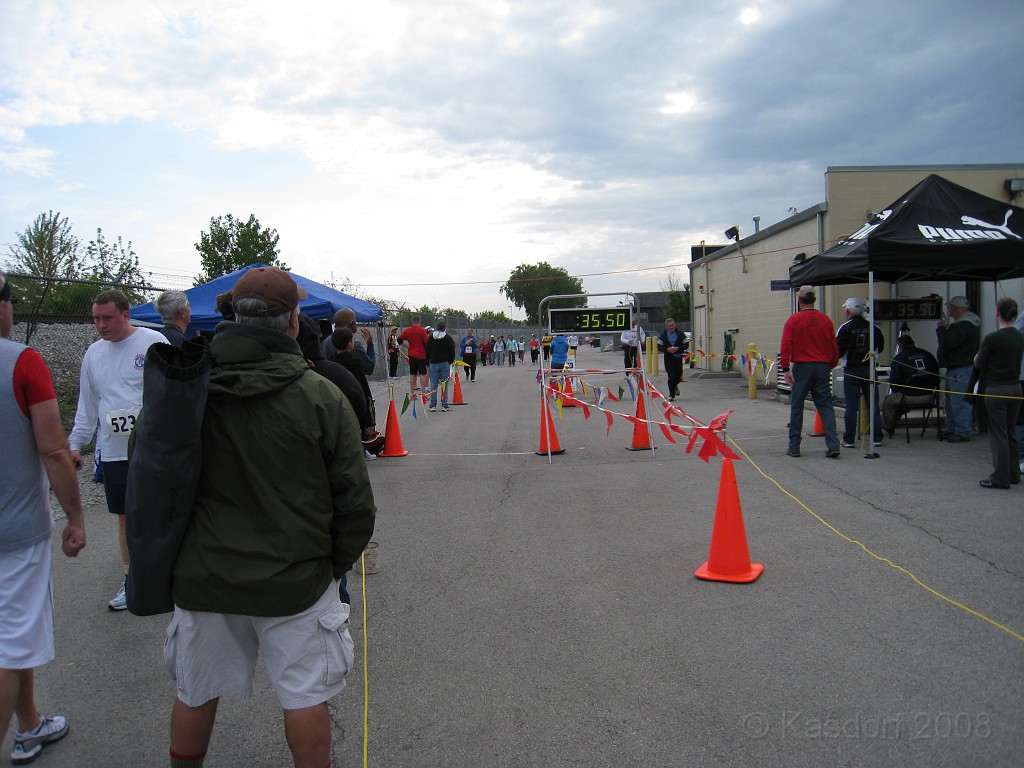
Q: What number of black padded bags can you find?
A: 1